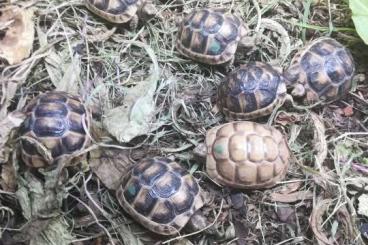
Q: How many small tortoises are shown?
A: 7